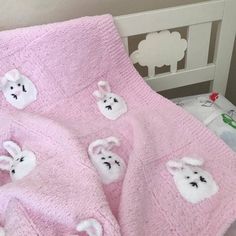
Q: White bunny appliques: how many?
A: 6